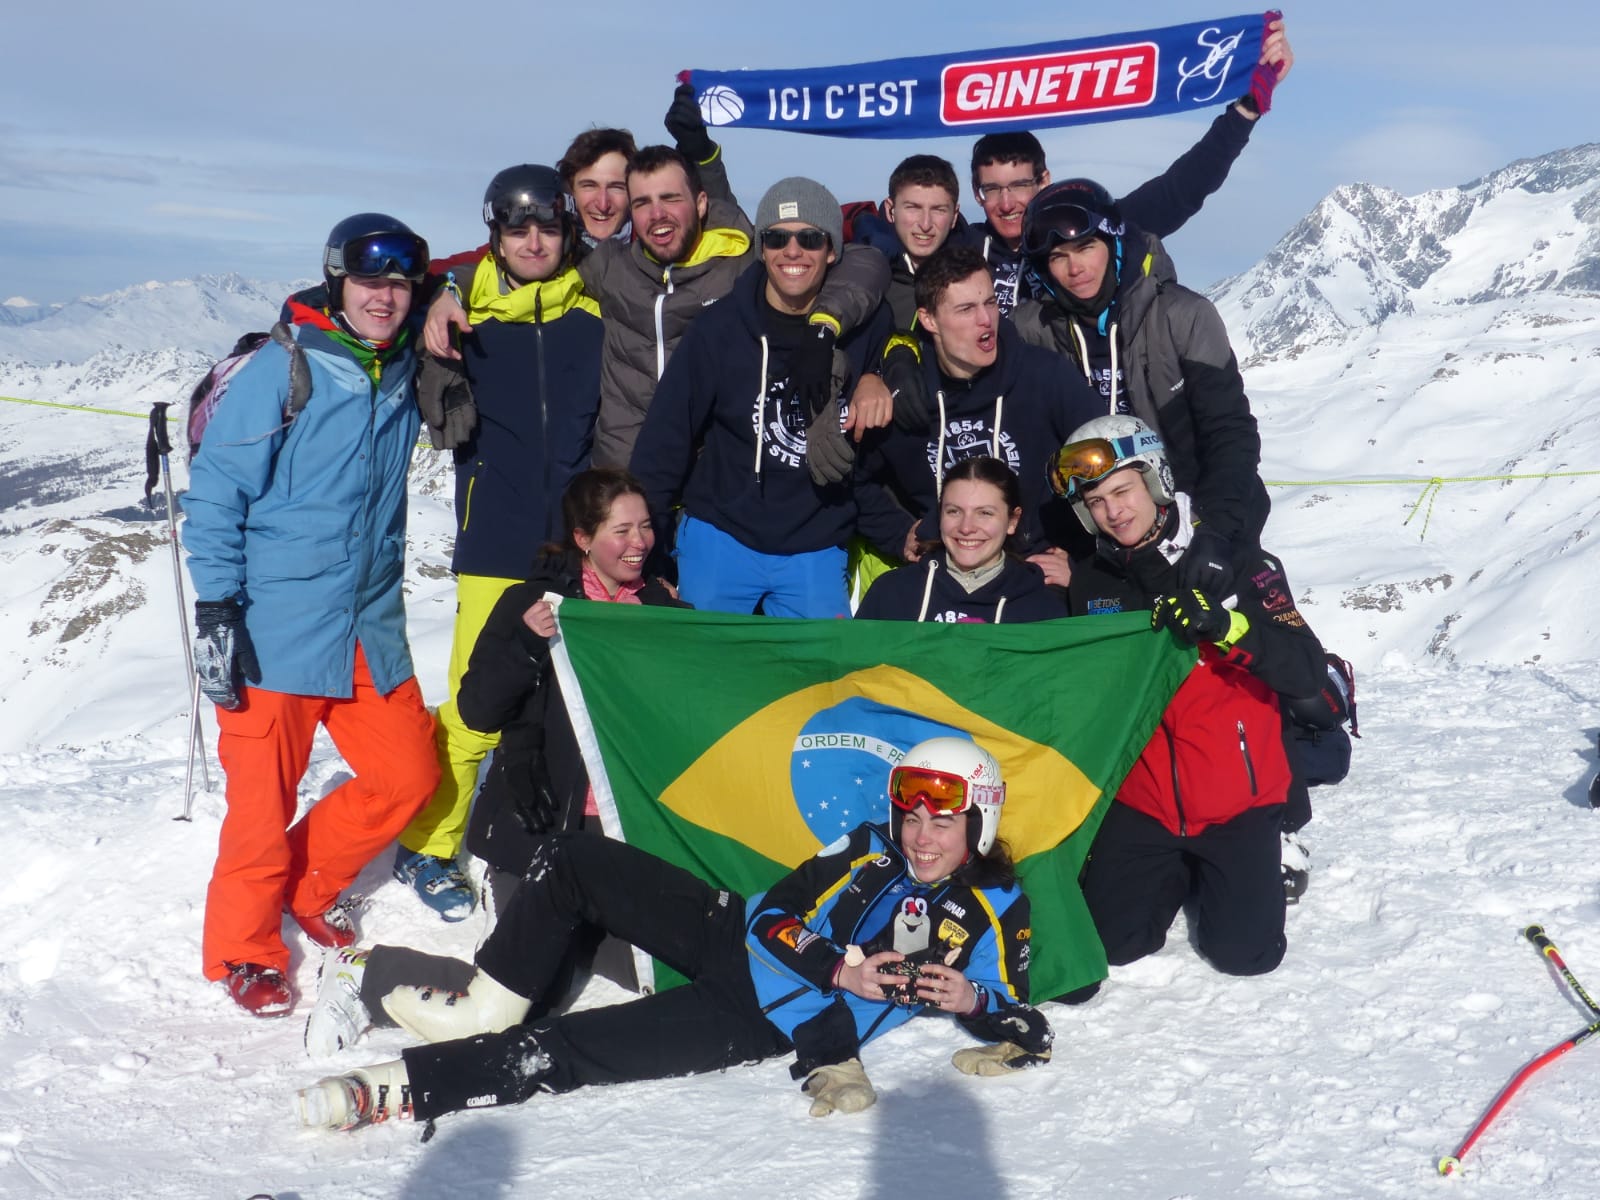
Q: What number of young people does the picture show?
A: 13